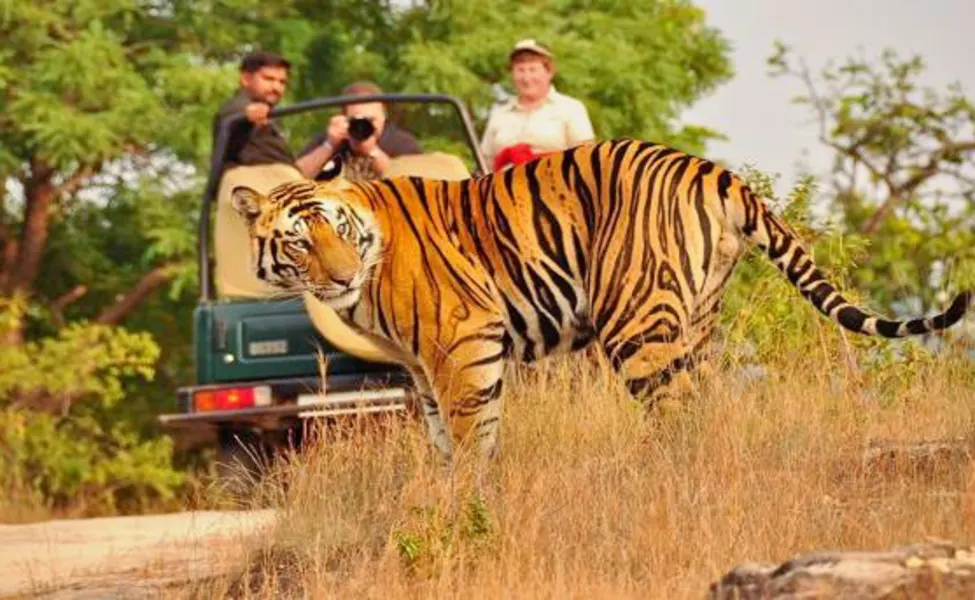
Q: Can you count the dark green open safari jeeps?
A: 1